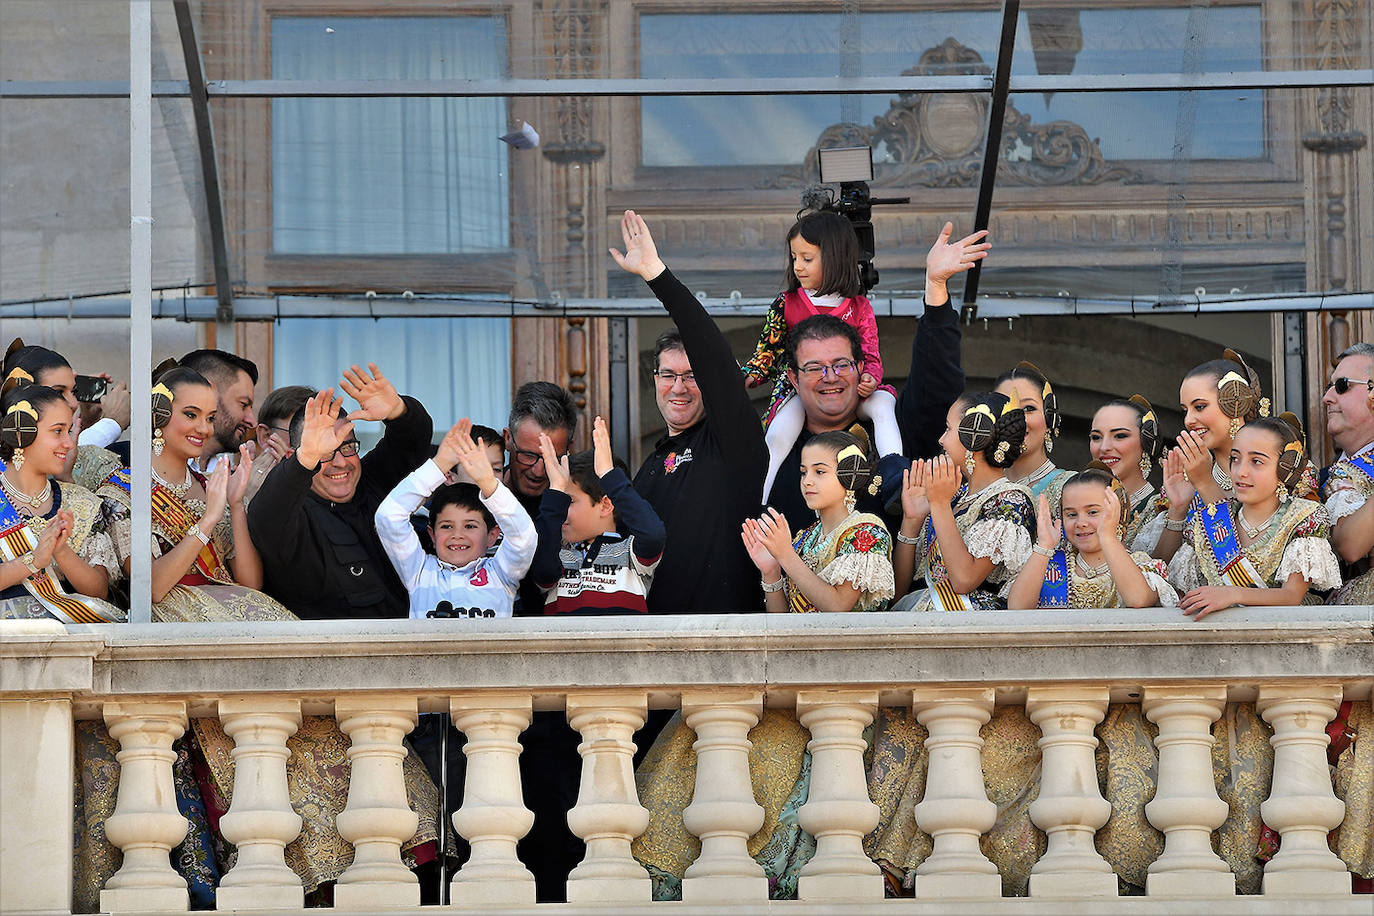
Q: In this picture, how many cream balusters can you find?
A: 11